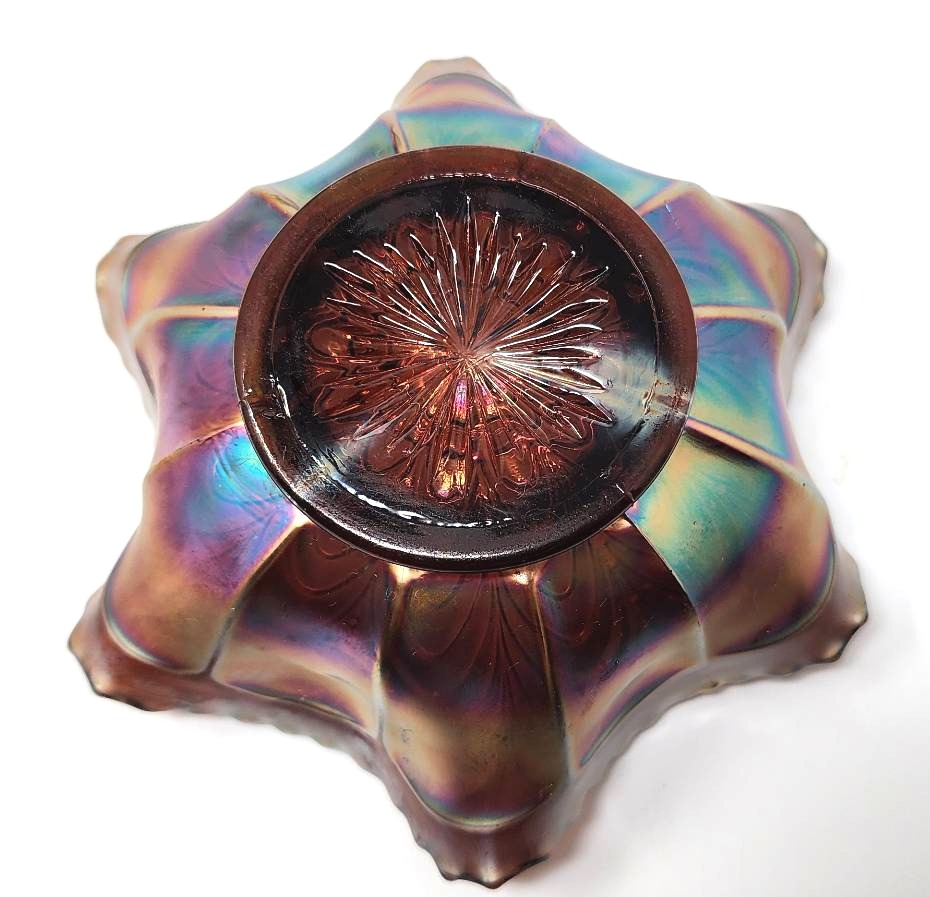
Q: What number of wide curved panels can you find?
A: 12